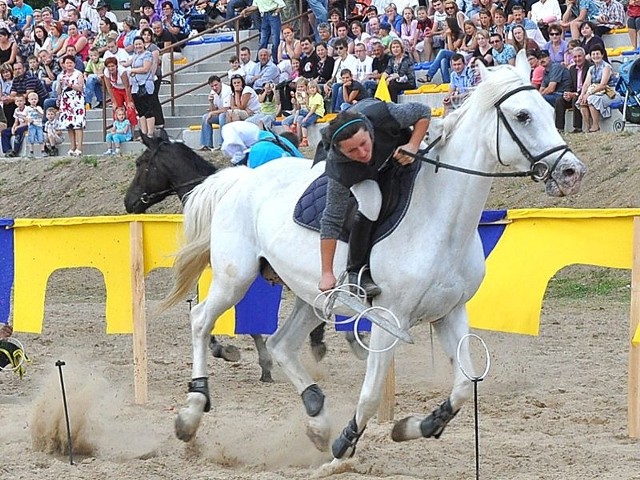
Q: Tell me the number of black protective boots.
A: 4